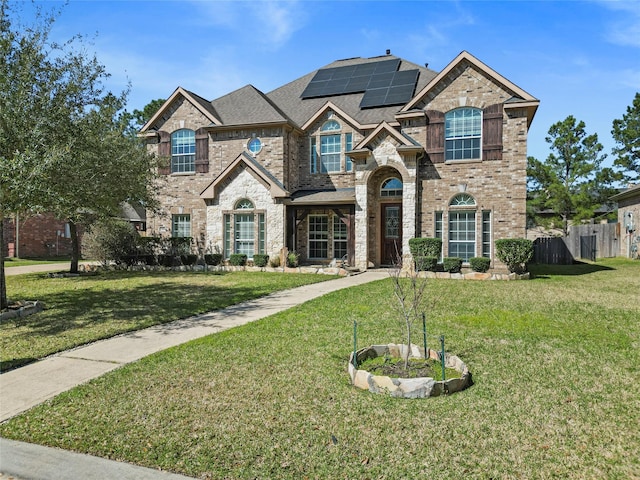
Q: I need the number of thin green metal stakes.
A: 3